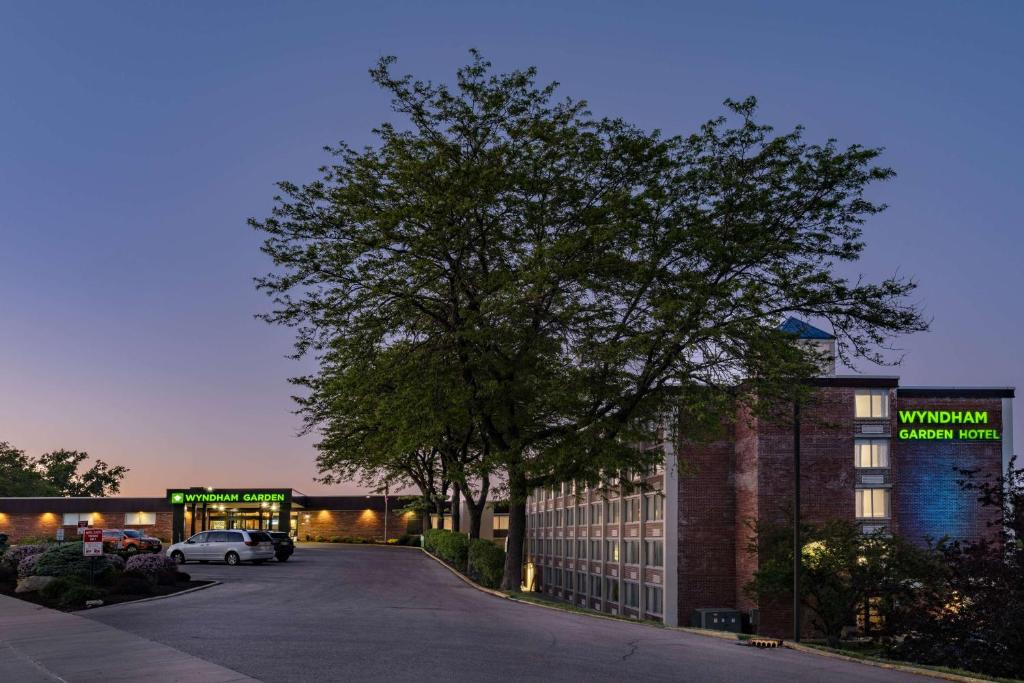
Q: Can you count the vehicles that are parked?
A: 3